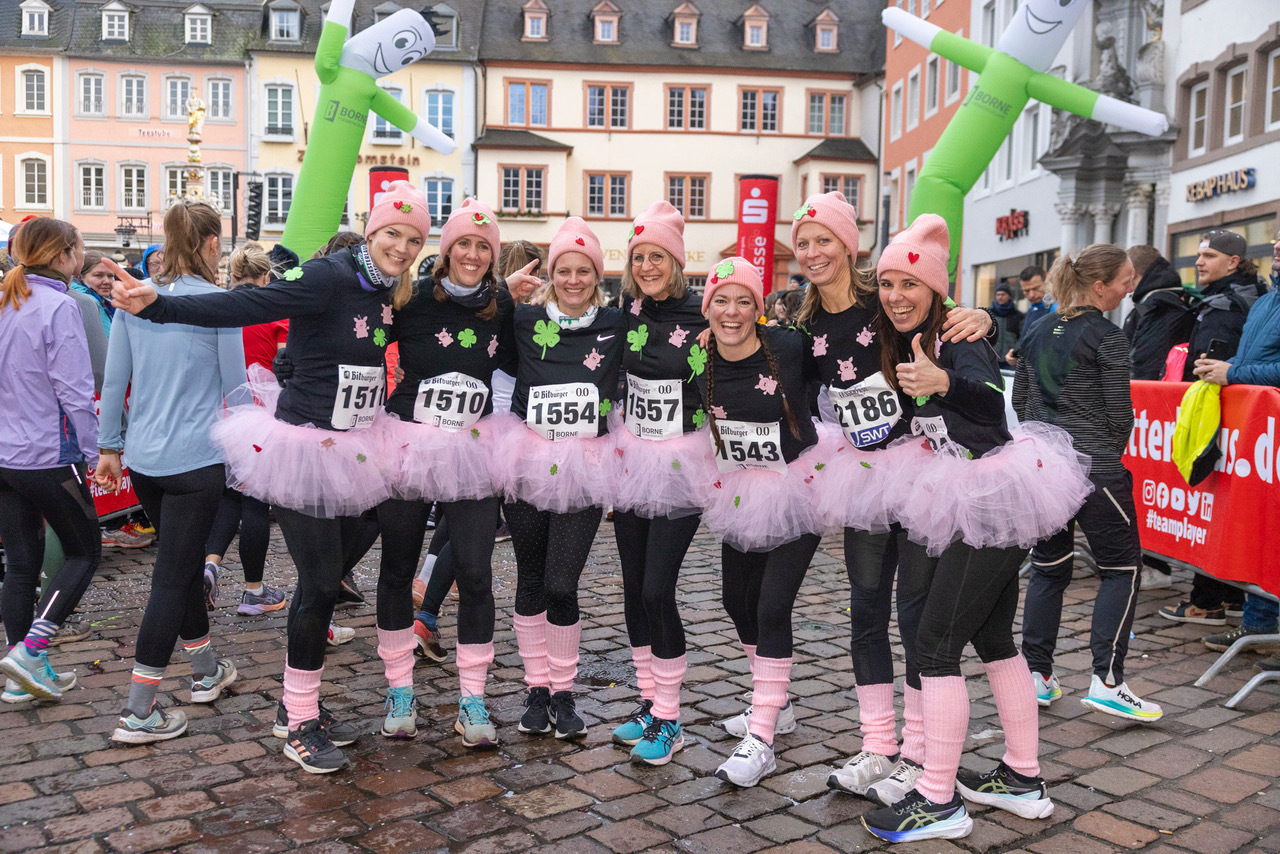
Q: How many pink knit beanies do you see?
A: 7